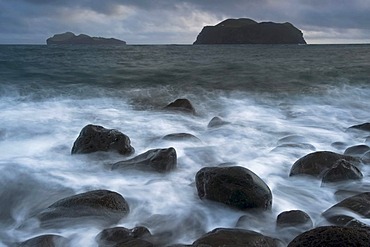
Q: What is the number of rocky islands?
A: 2